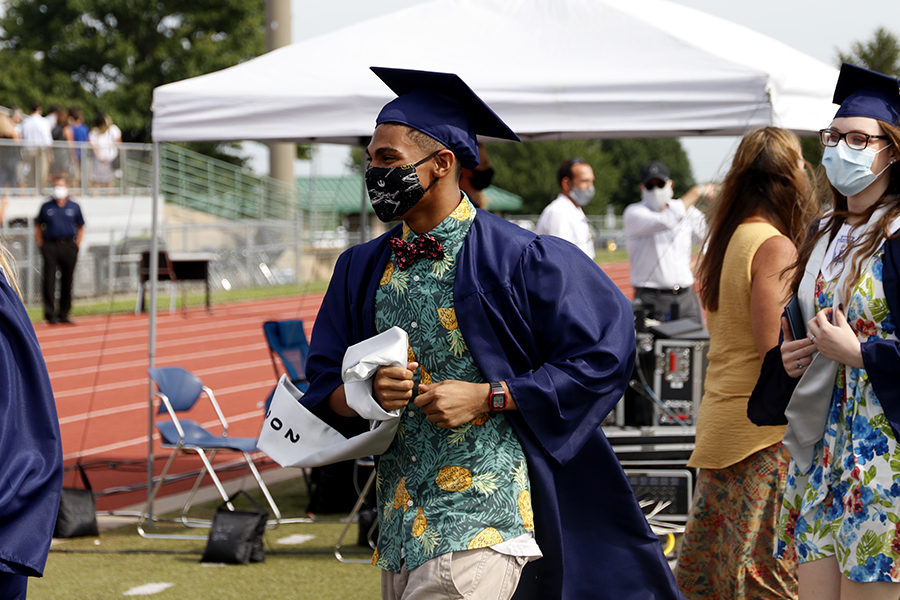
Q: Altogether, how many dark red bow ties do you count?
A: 1